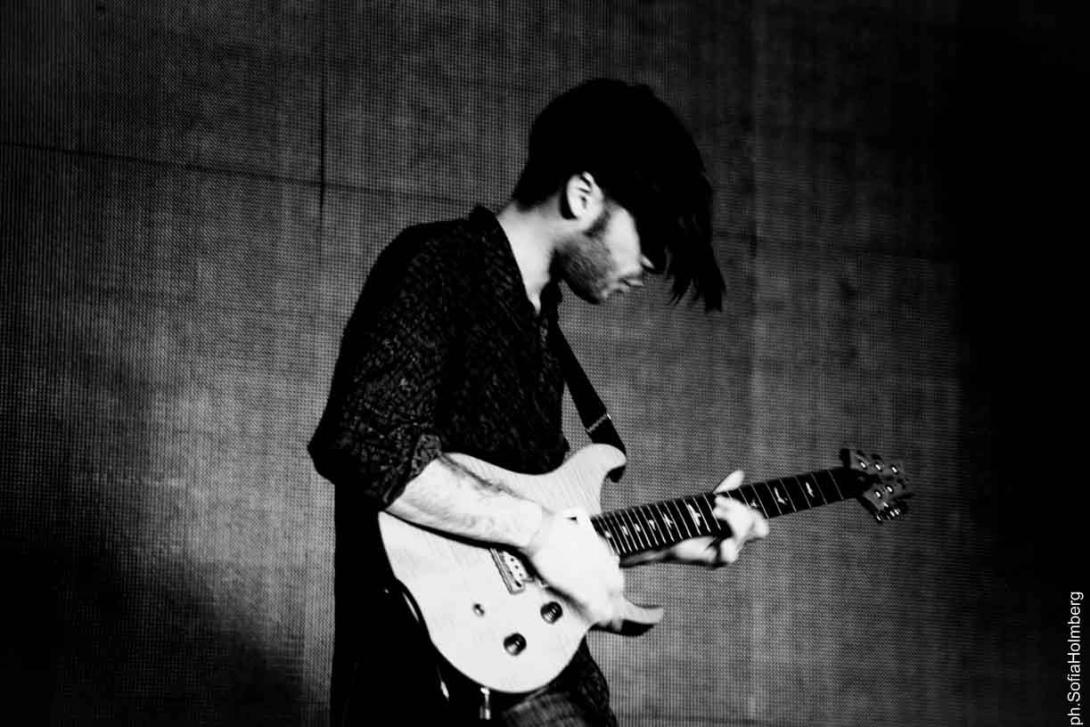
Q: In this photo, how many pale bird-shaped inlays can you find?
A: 9